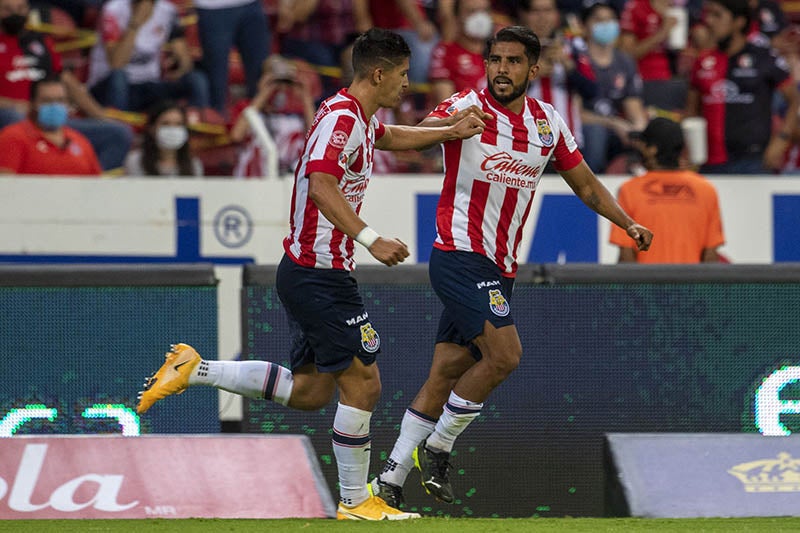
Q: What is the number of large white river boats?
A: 0